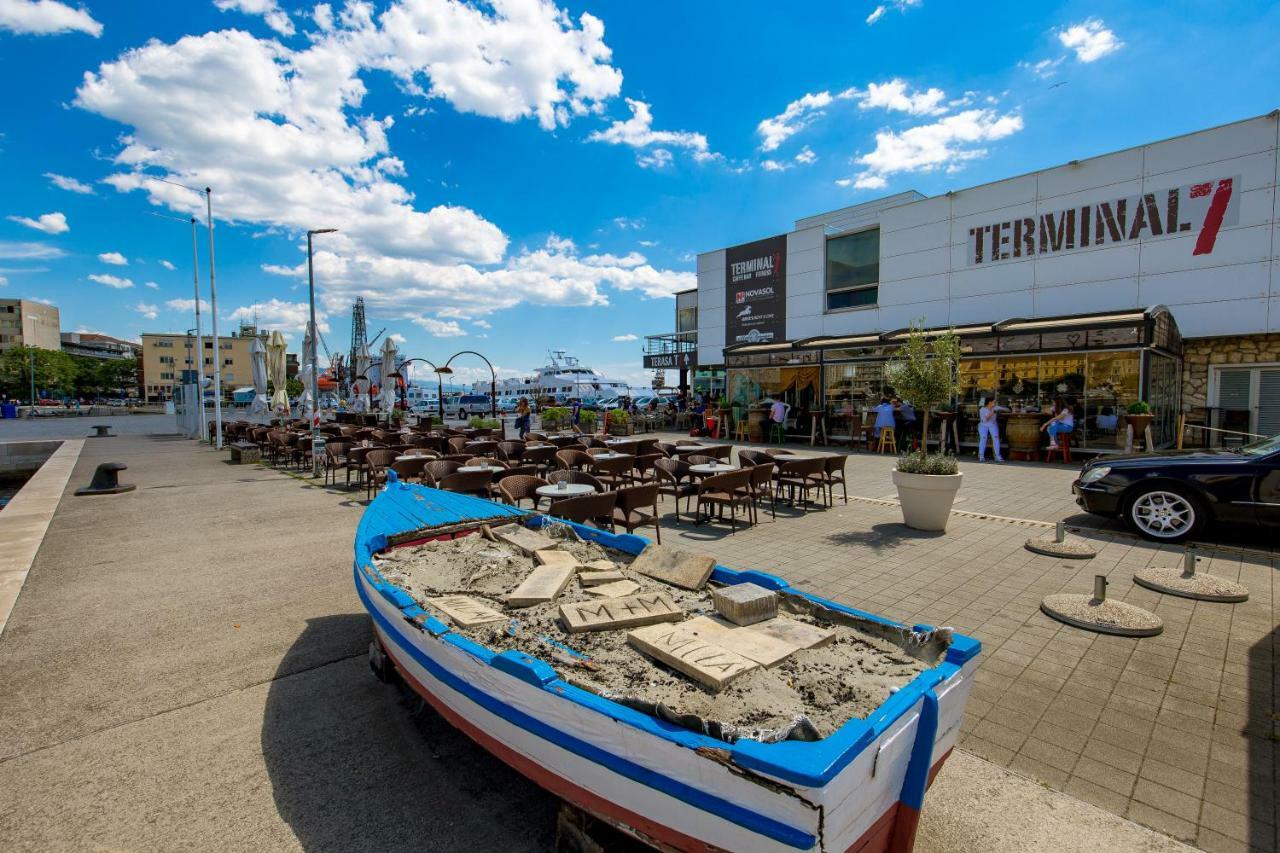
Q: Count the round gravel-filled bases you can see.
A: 3